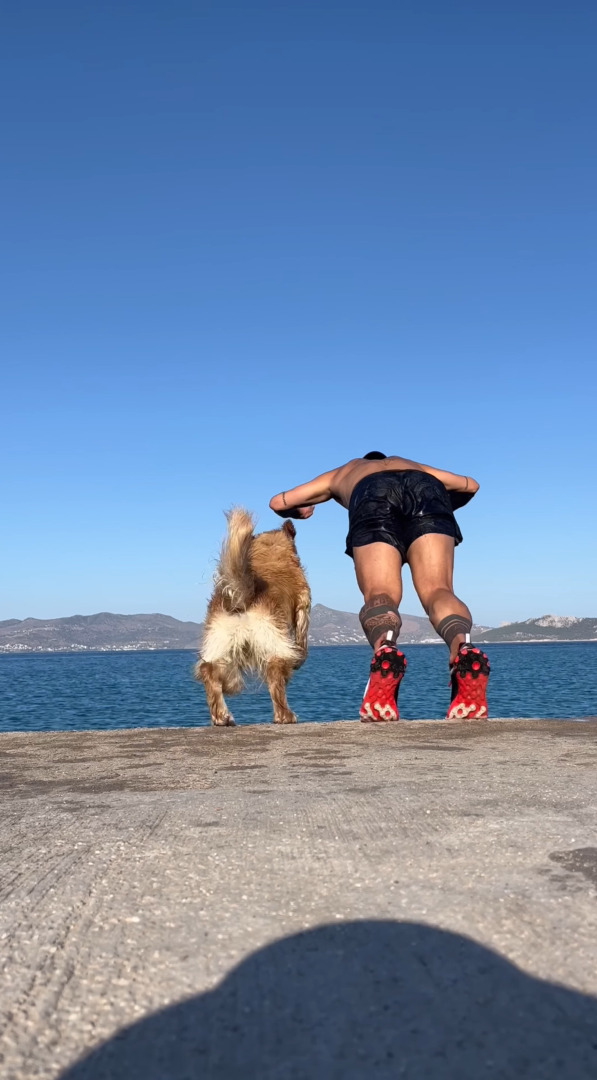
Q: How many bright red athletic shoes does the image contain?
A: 2